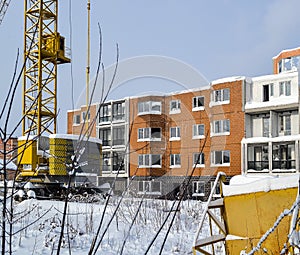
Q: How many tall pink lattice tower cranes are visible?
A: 0